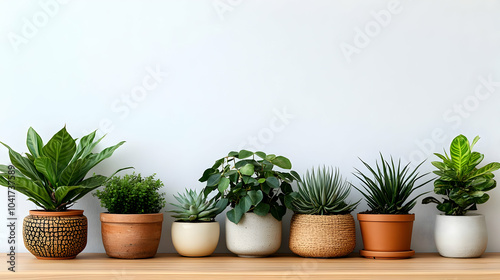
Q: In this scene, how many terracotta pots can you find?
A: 2